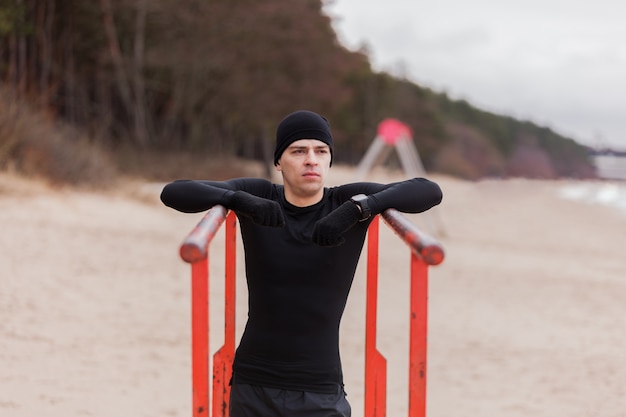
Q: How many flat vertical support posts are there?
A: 4